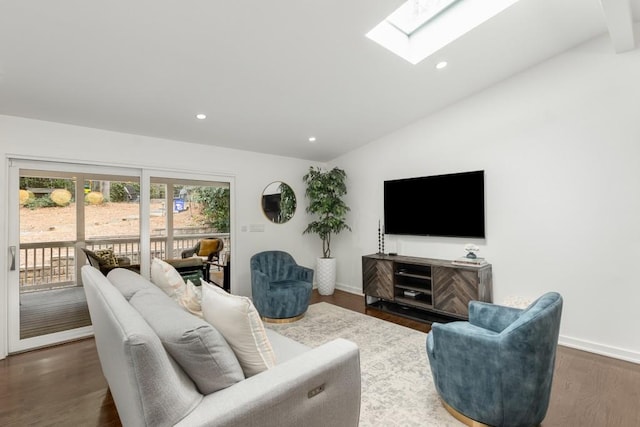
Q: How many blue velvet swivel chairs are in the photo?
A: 2